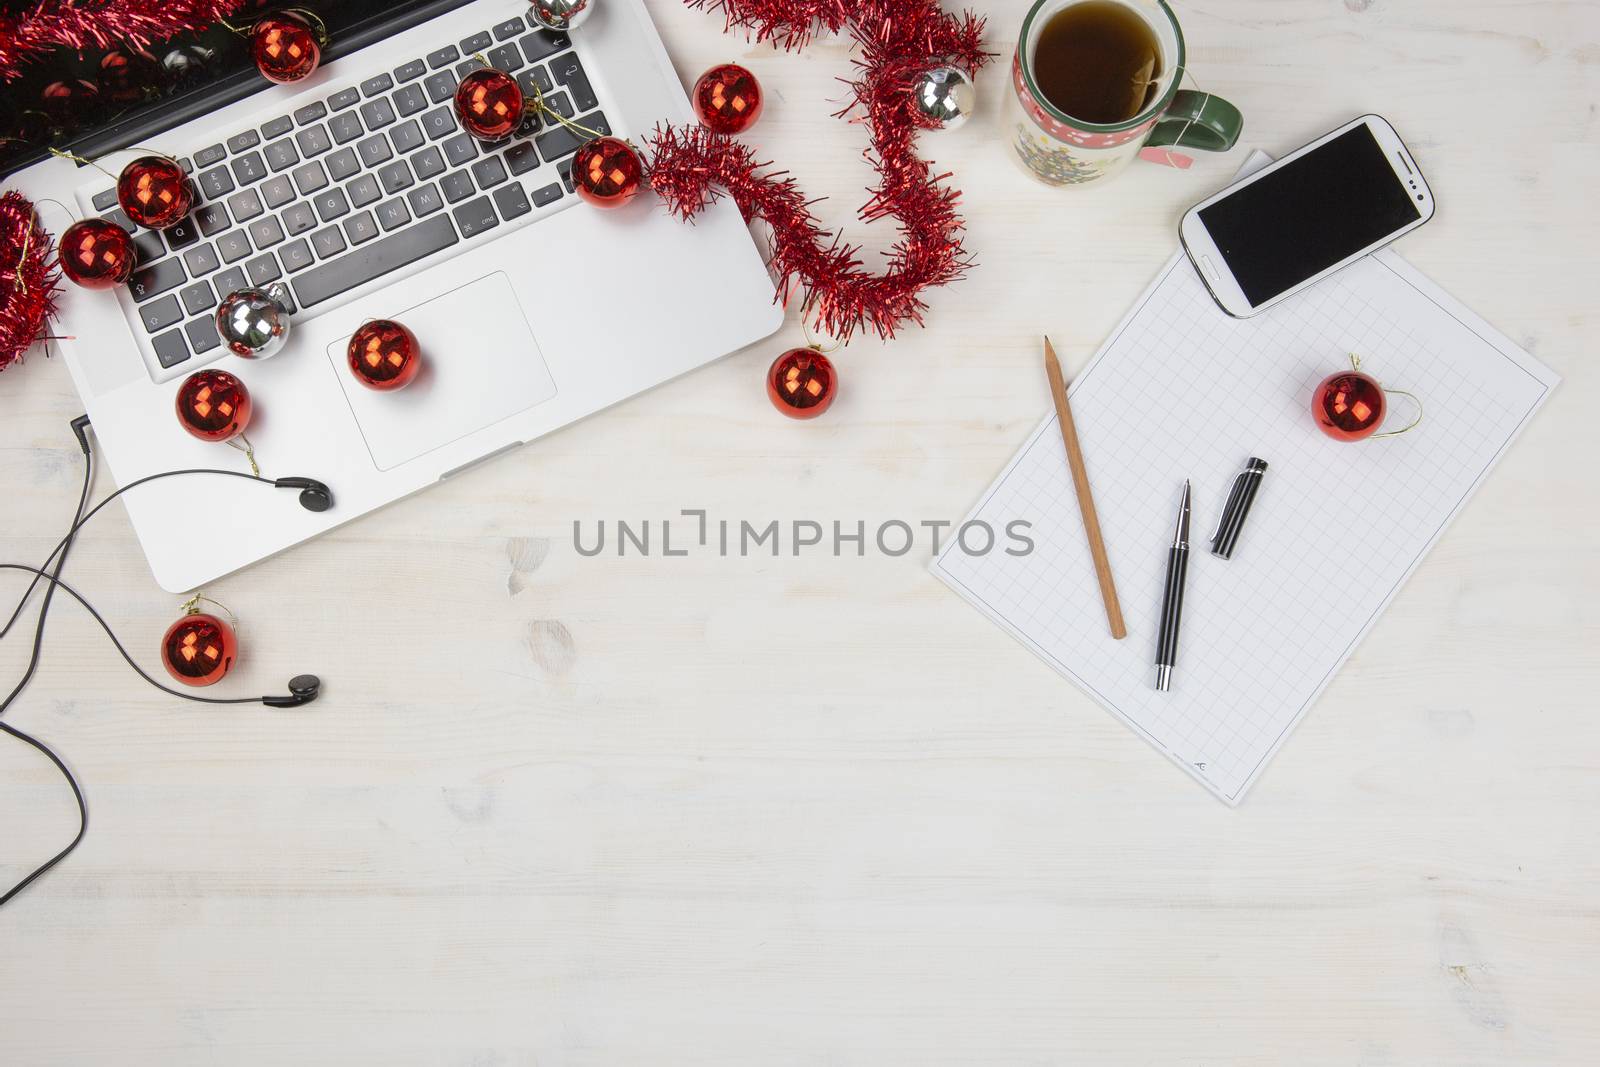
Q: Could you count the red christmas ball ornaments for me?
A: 11